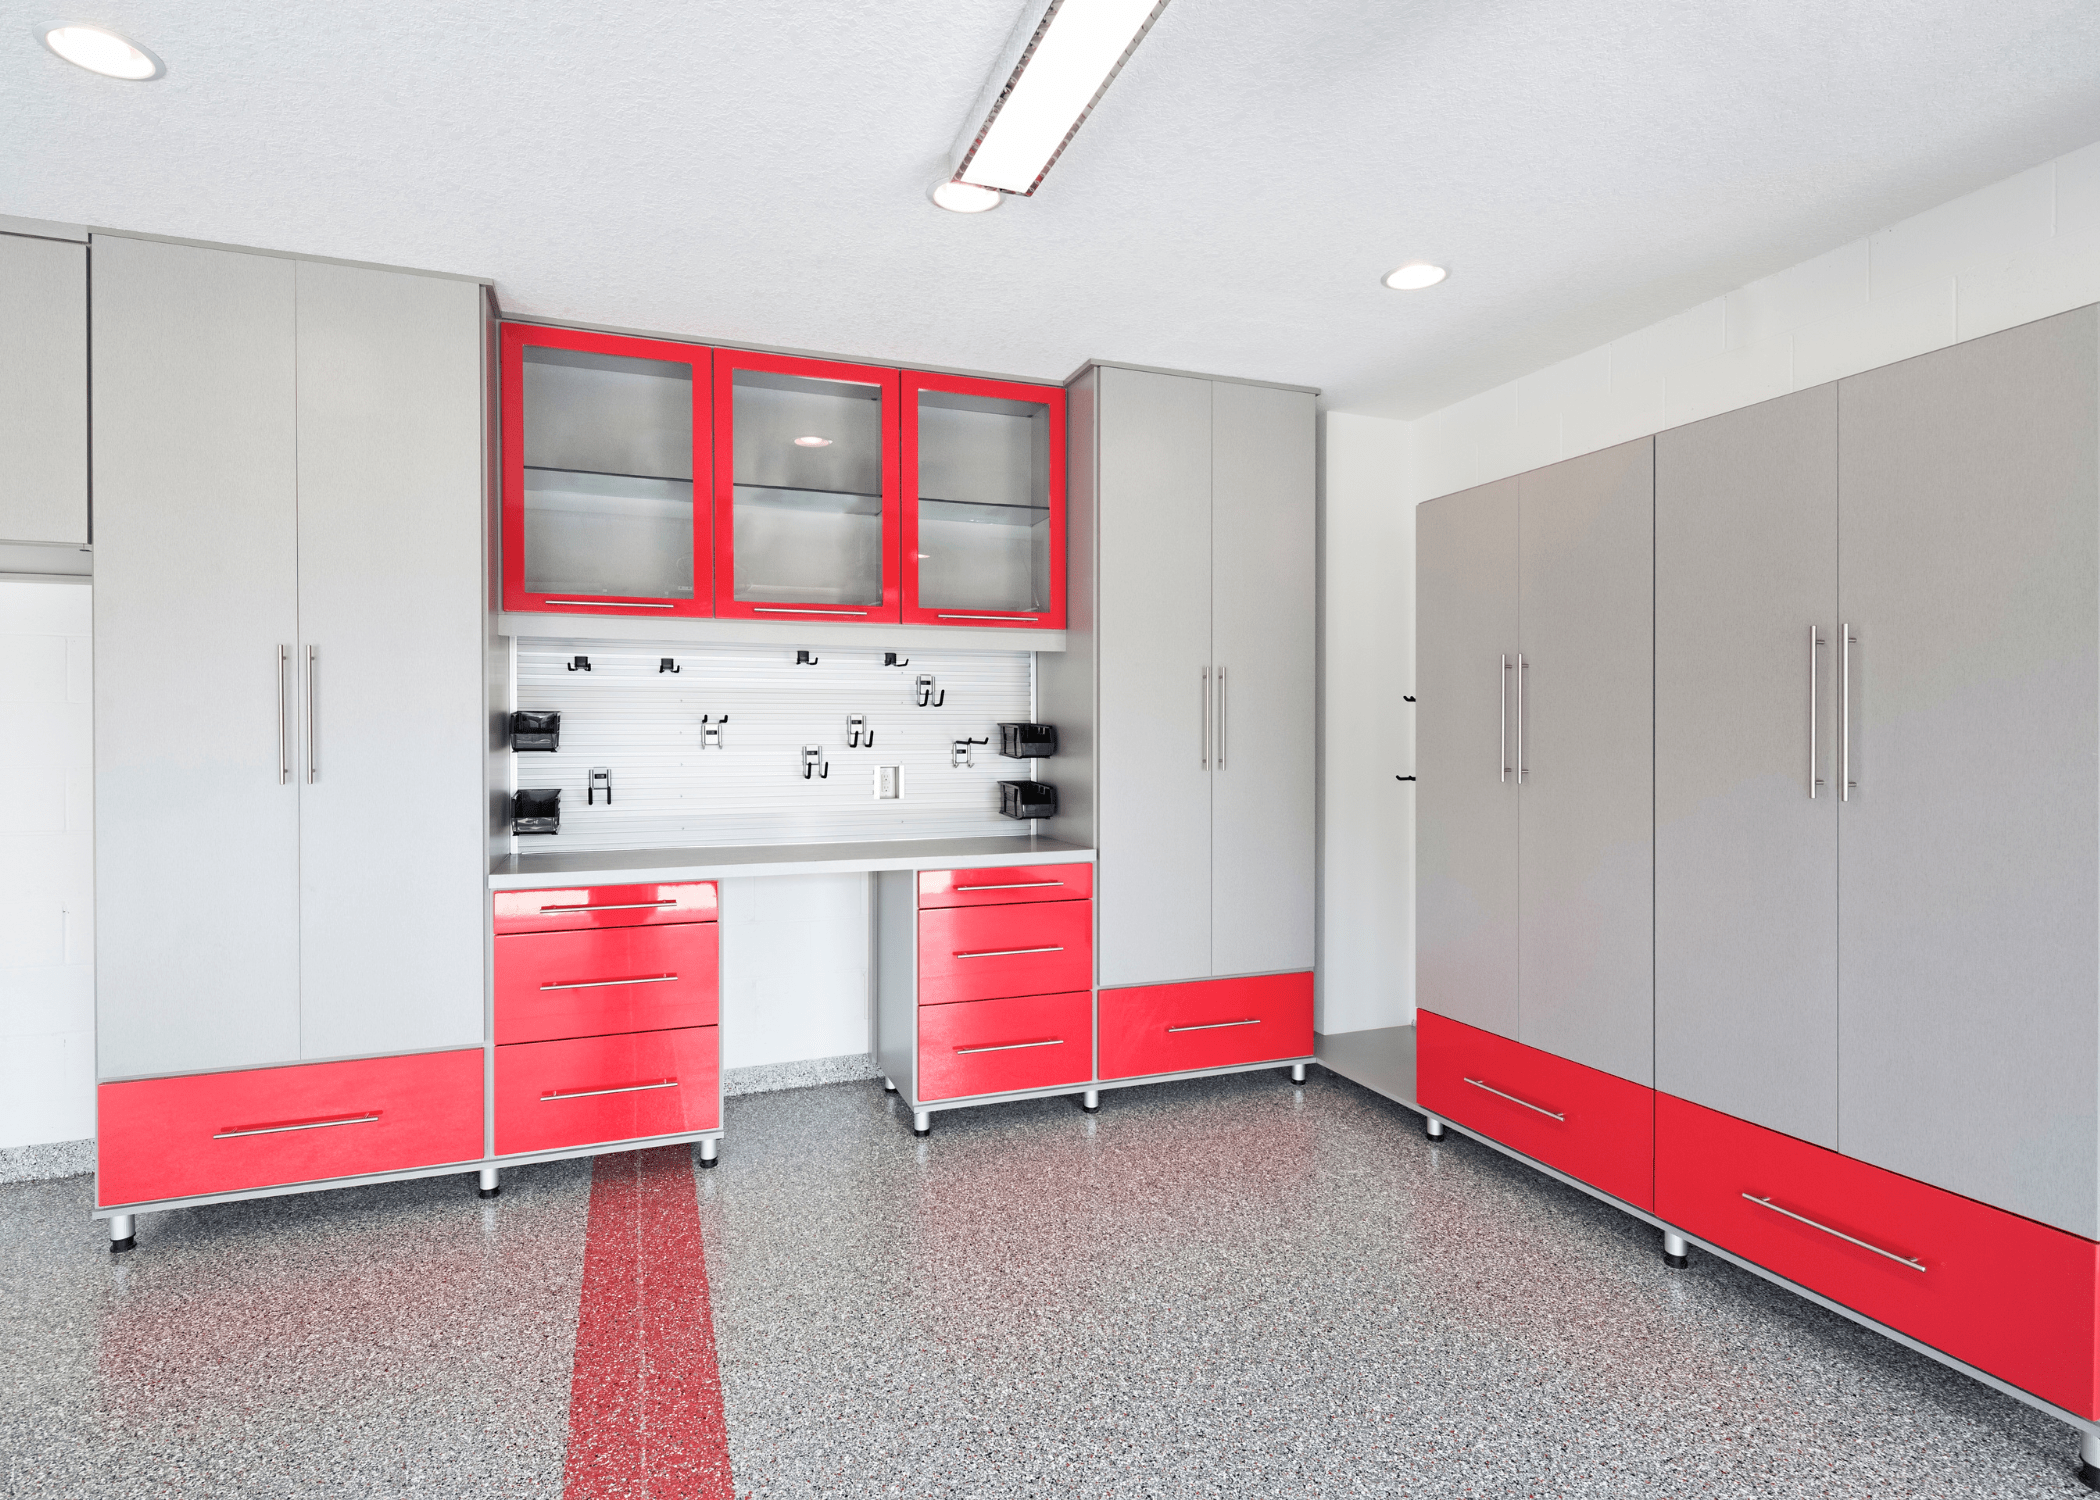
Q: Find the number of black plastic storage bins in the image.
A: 4